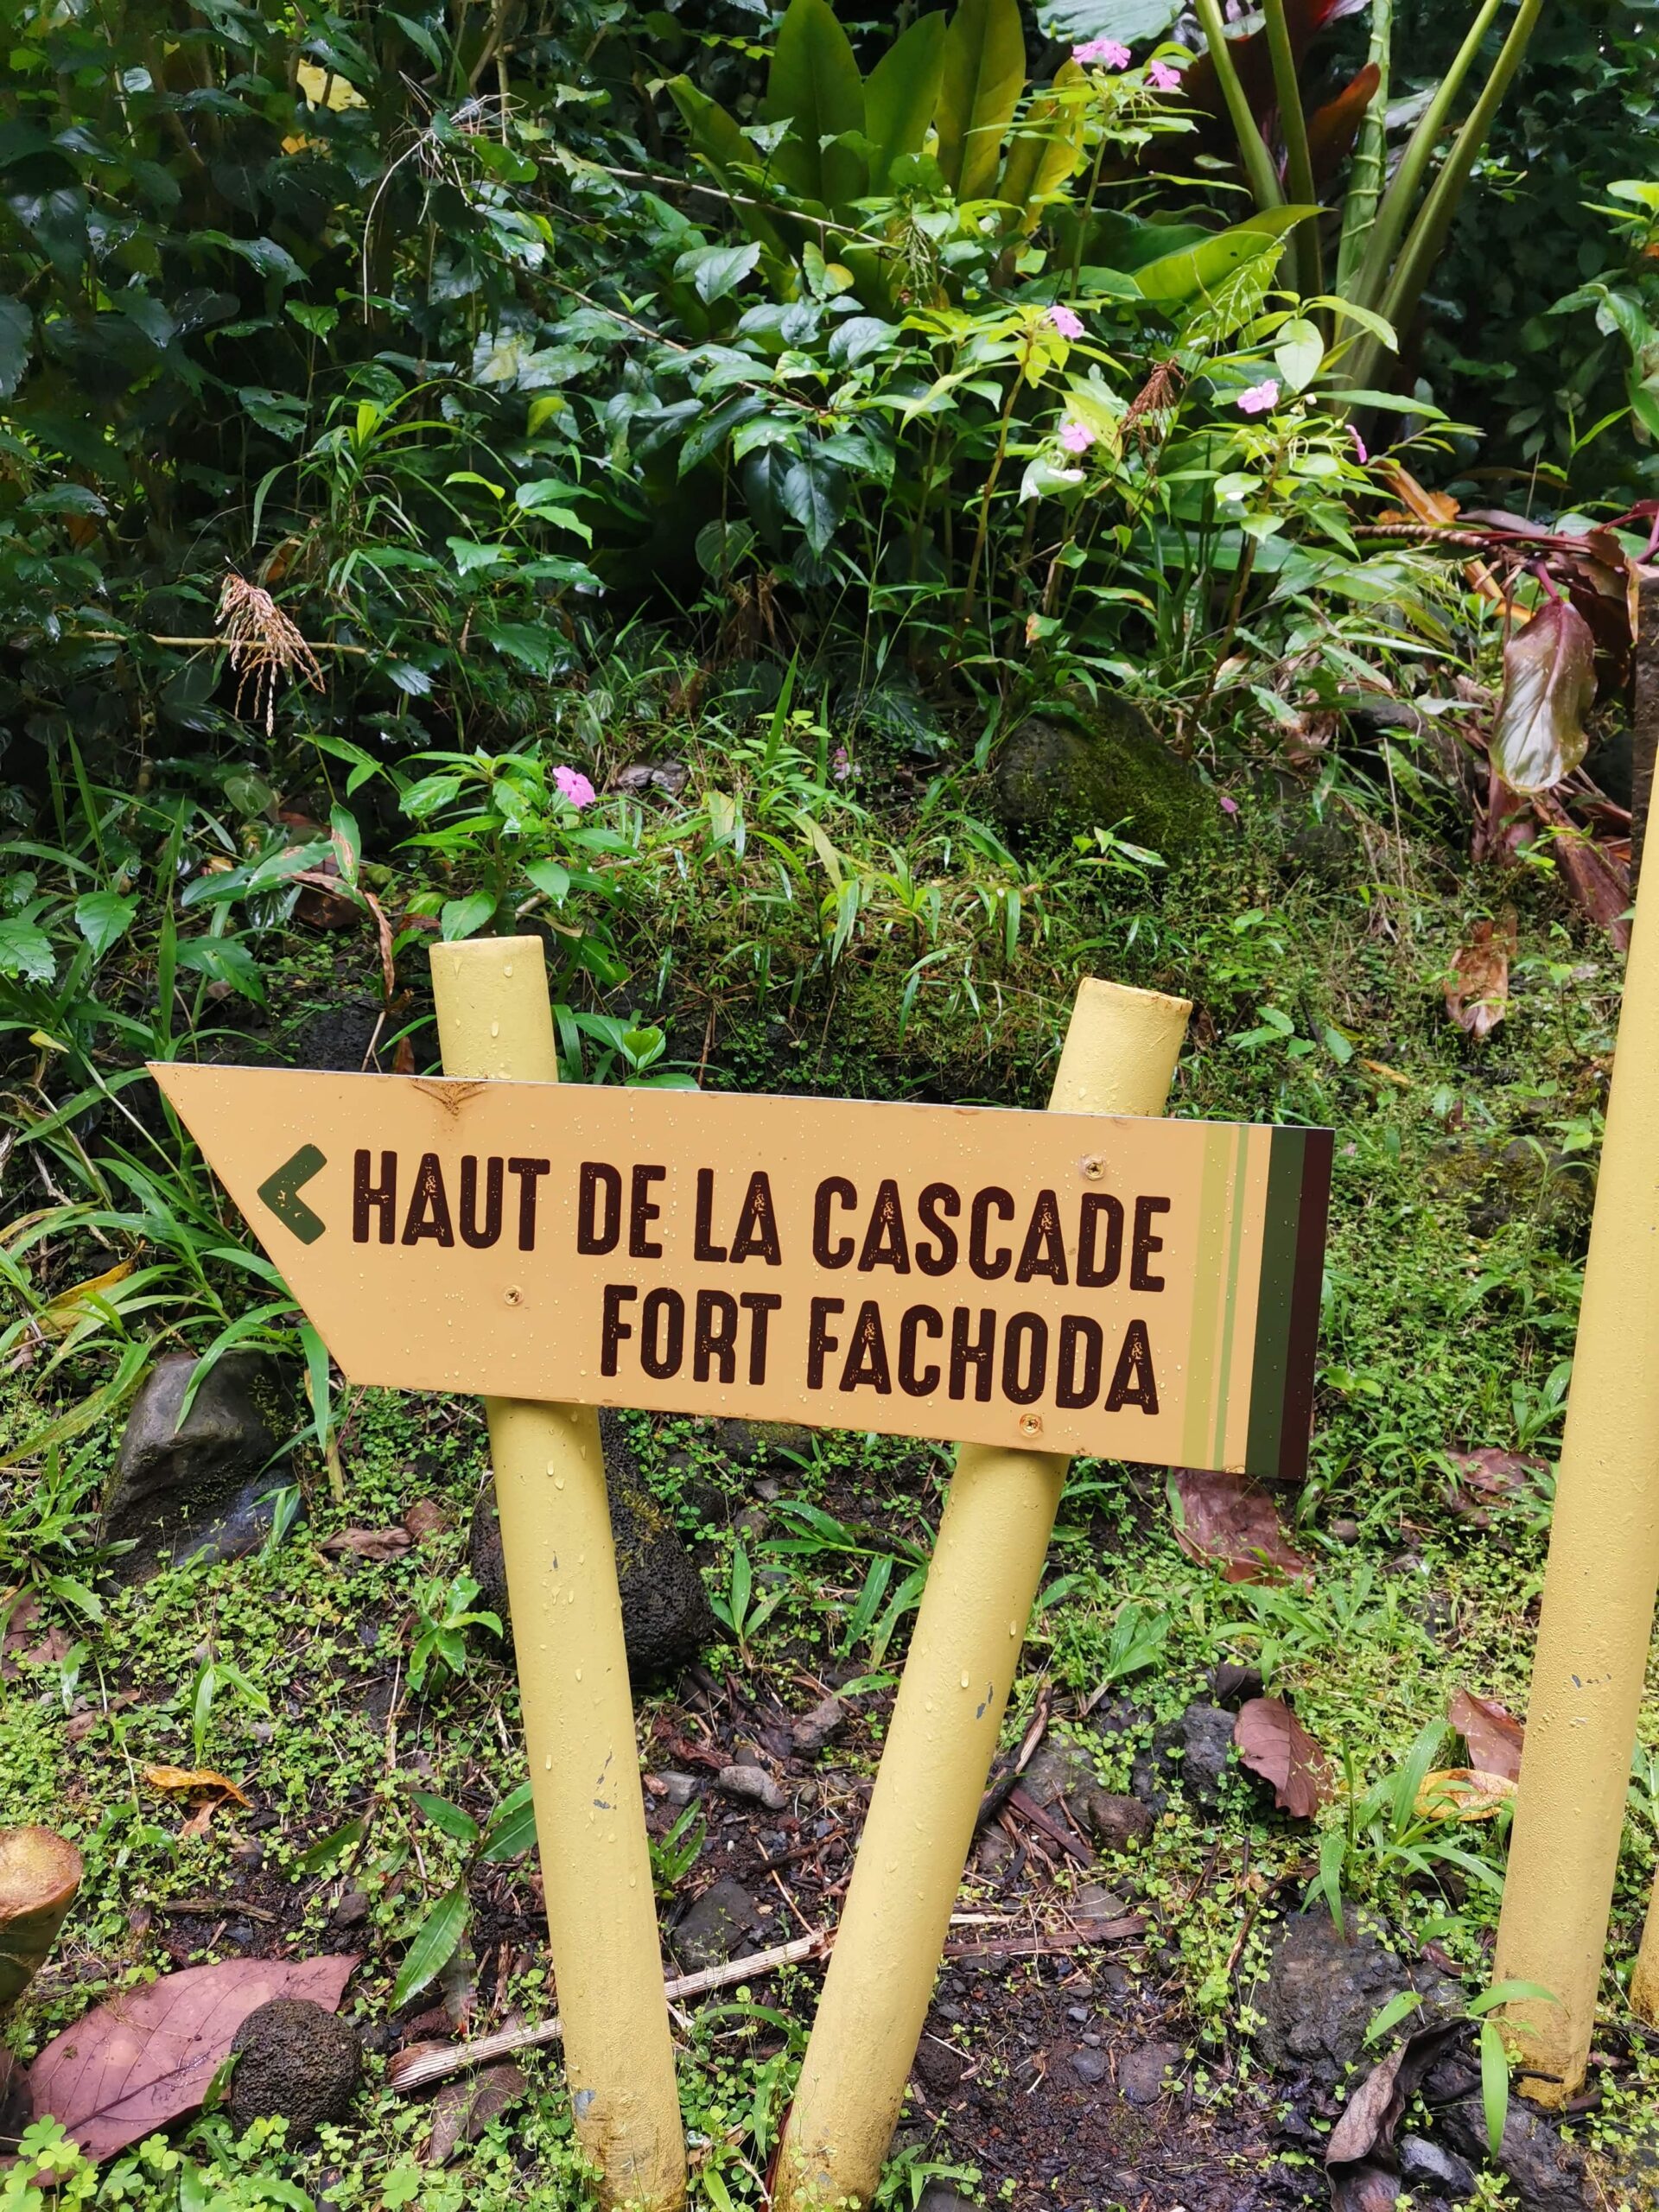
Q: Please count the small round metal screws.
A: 3